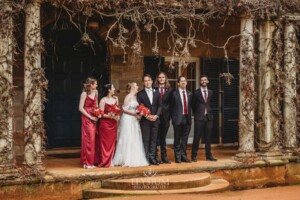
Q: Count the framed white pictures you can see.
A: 0